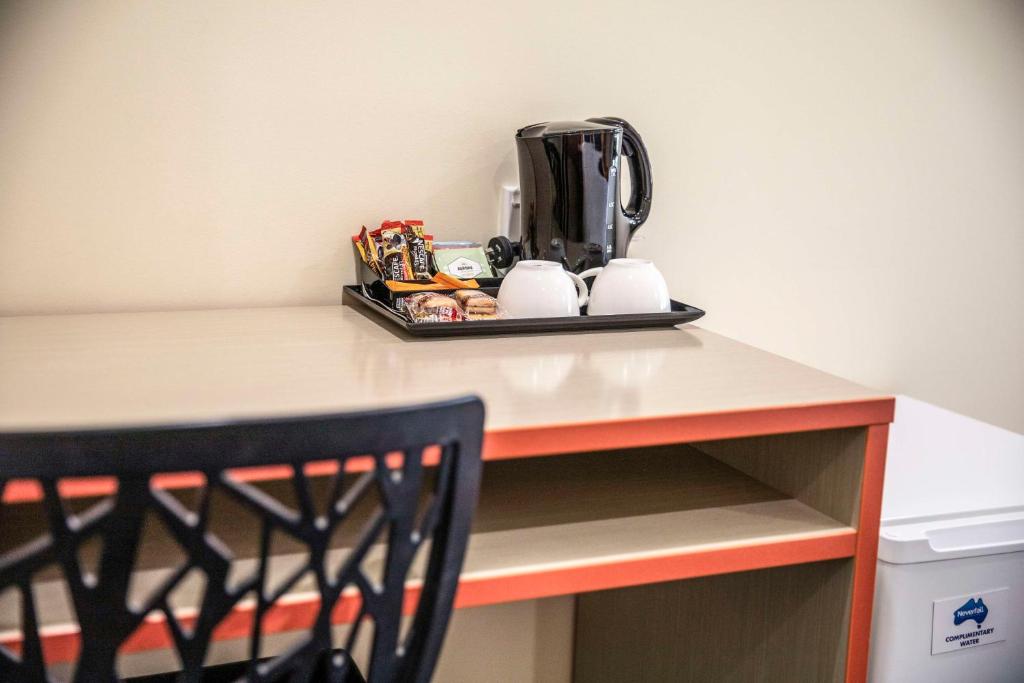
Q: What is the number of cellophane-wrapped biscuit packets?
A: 2